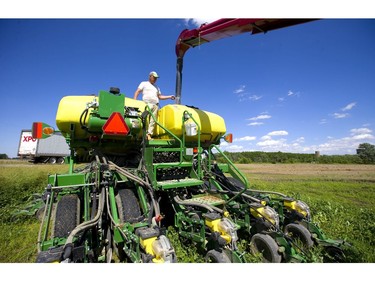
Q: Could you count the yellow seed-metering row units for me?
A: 4